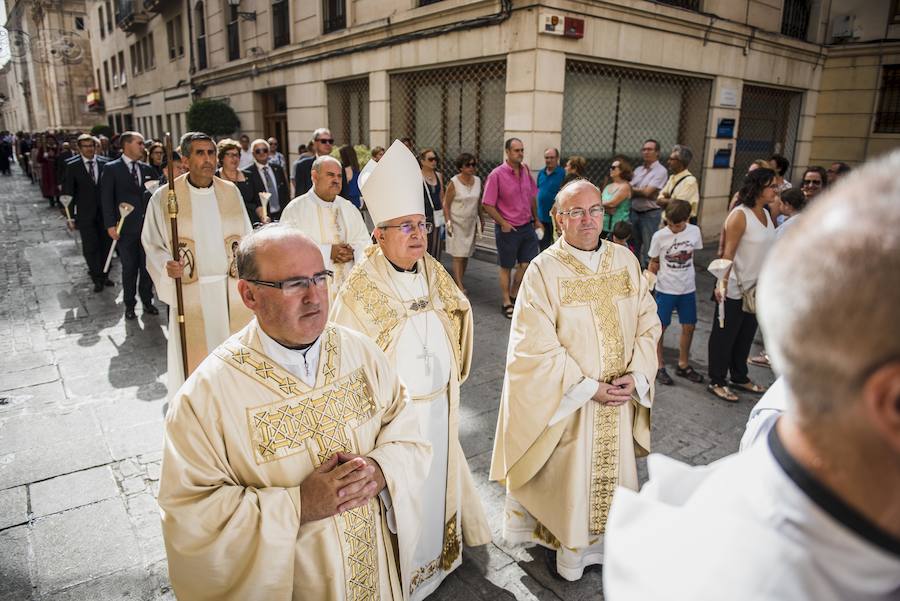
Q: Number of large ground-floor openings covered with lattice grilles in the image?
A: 4